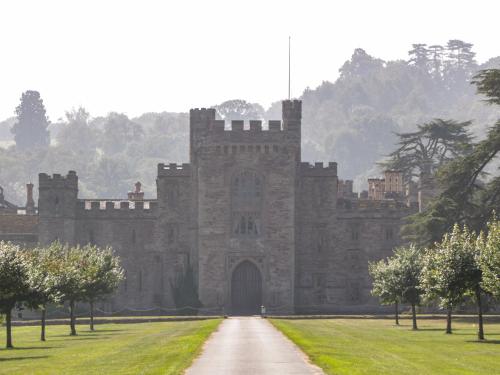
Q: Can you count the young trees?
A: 8